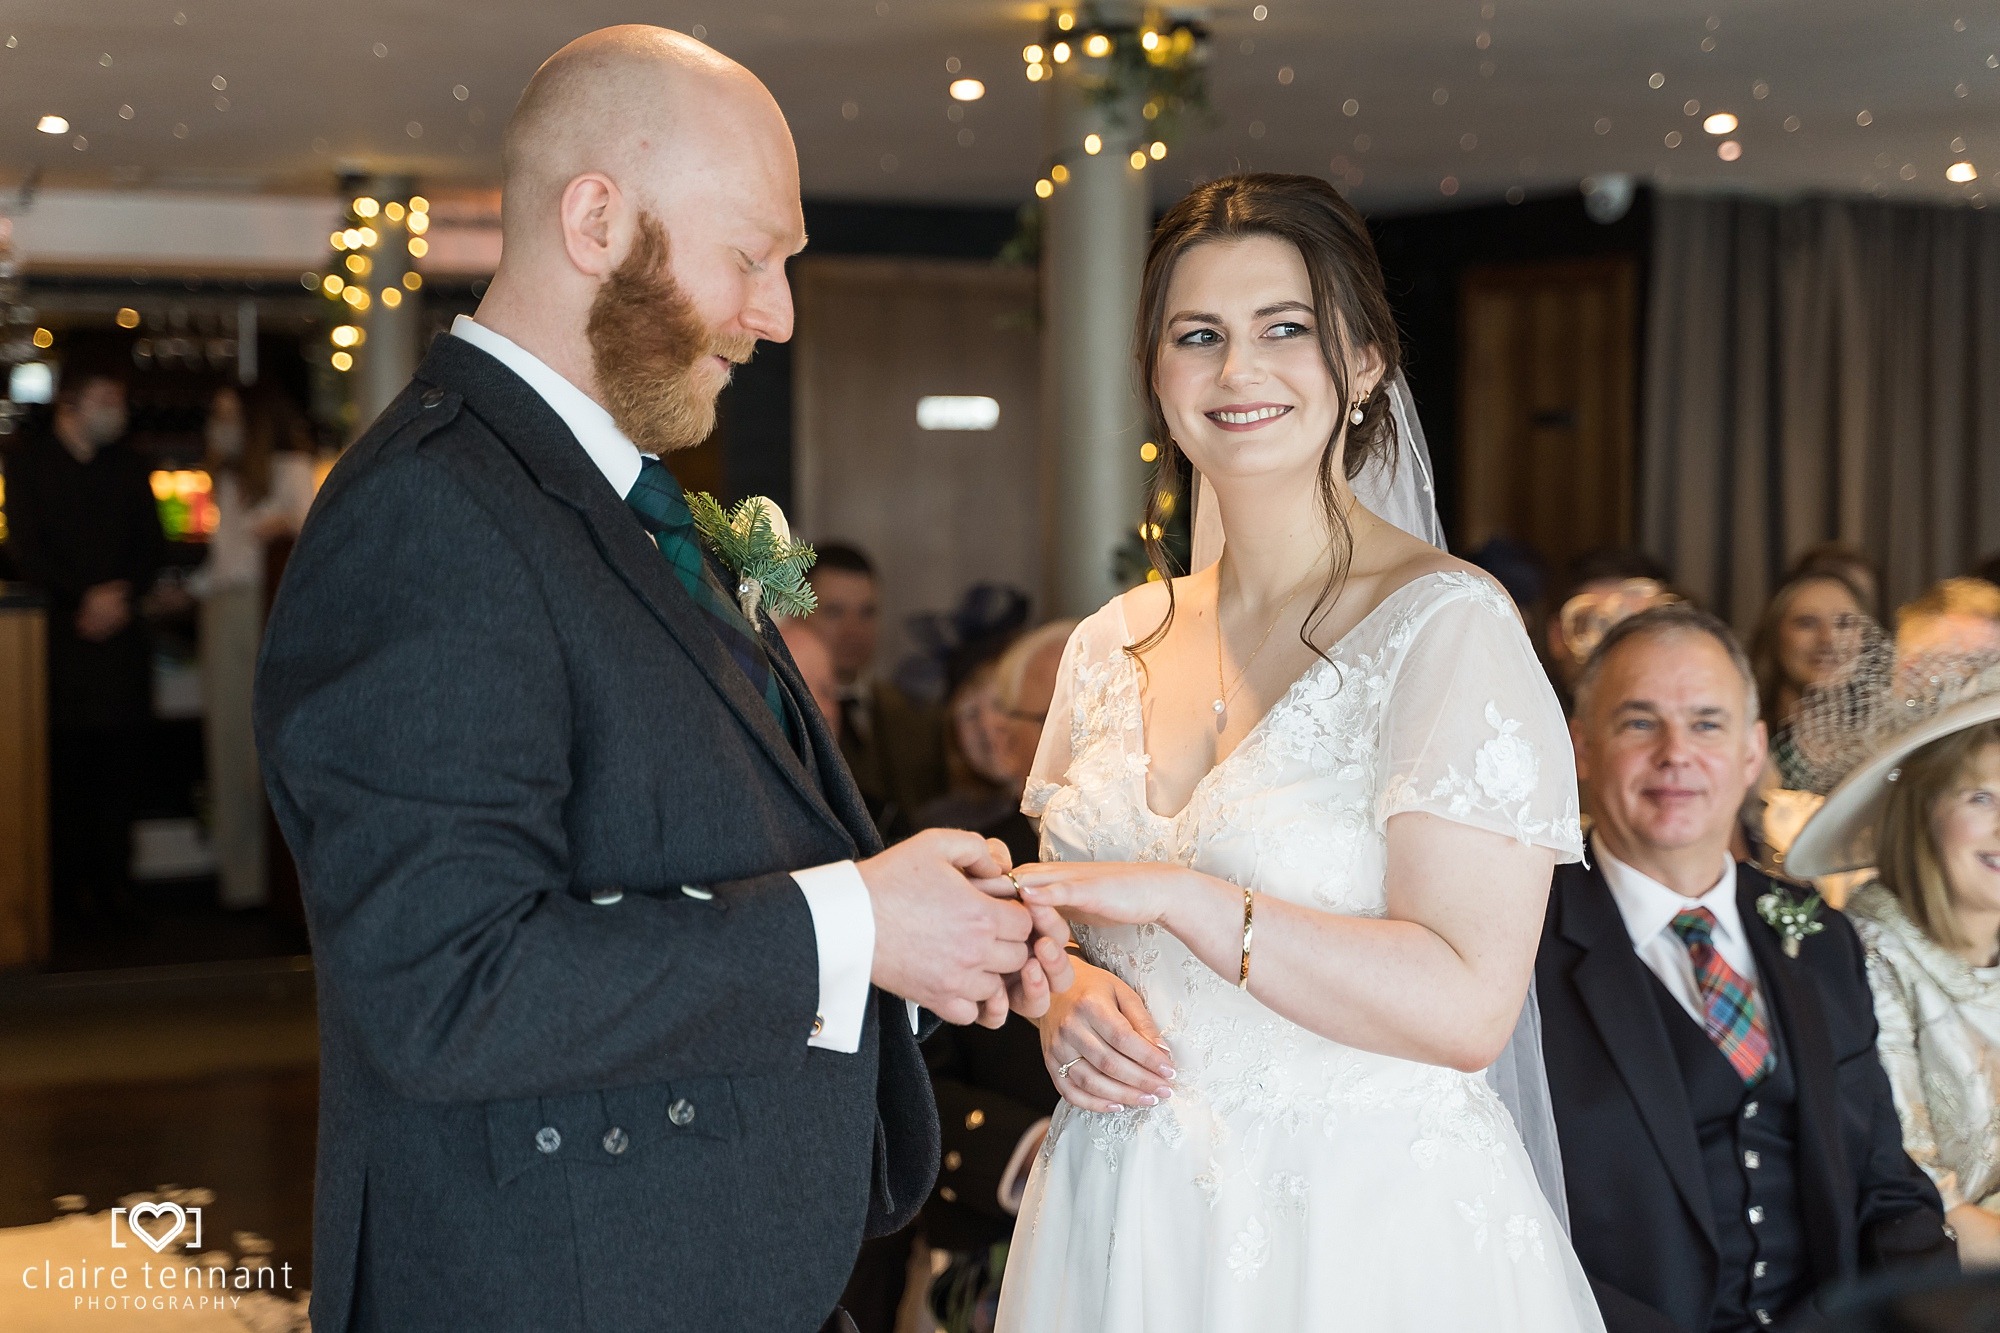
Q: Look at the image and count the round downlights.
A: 4